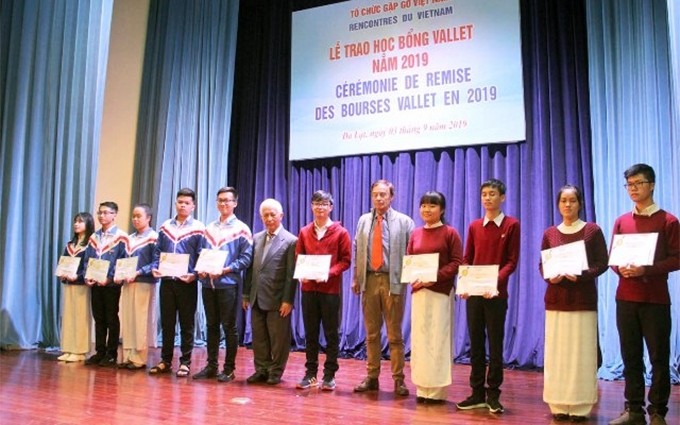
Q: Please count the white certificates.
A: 10